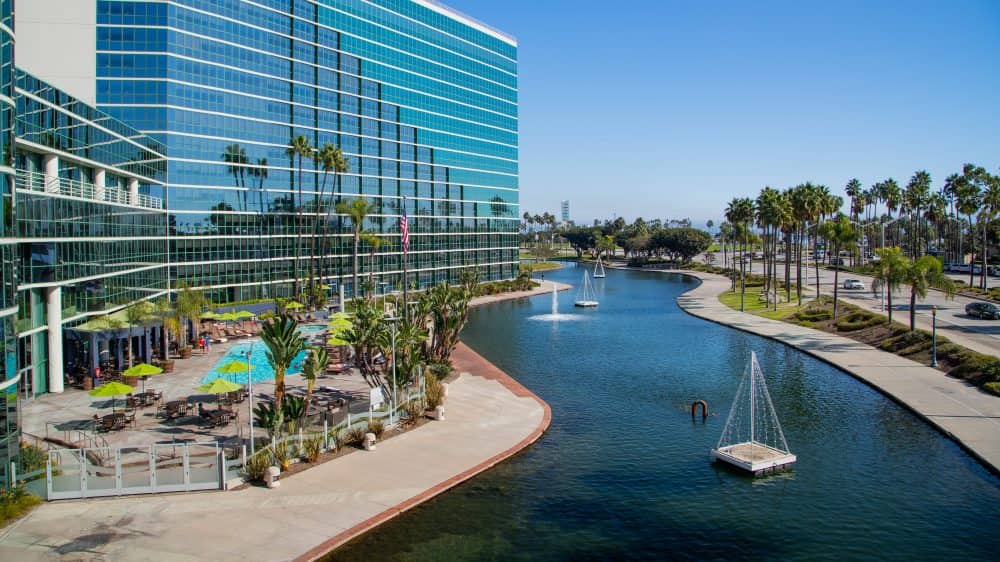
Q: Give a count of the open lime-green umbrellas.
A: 13